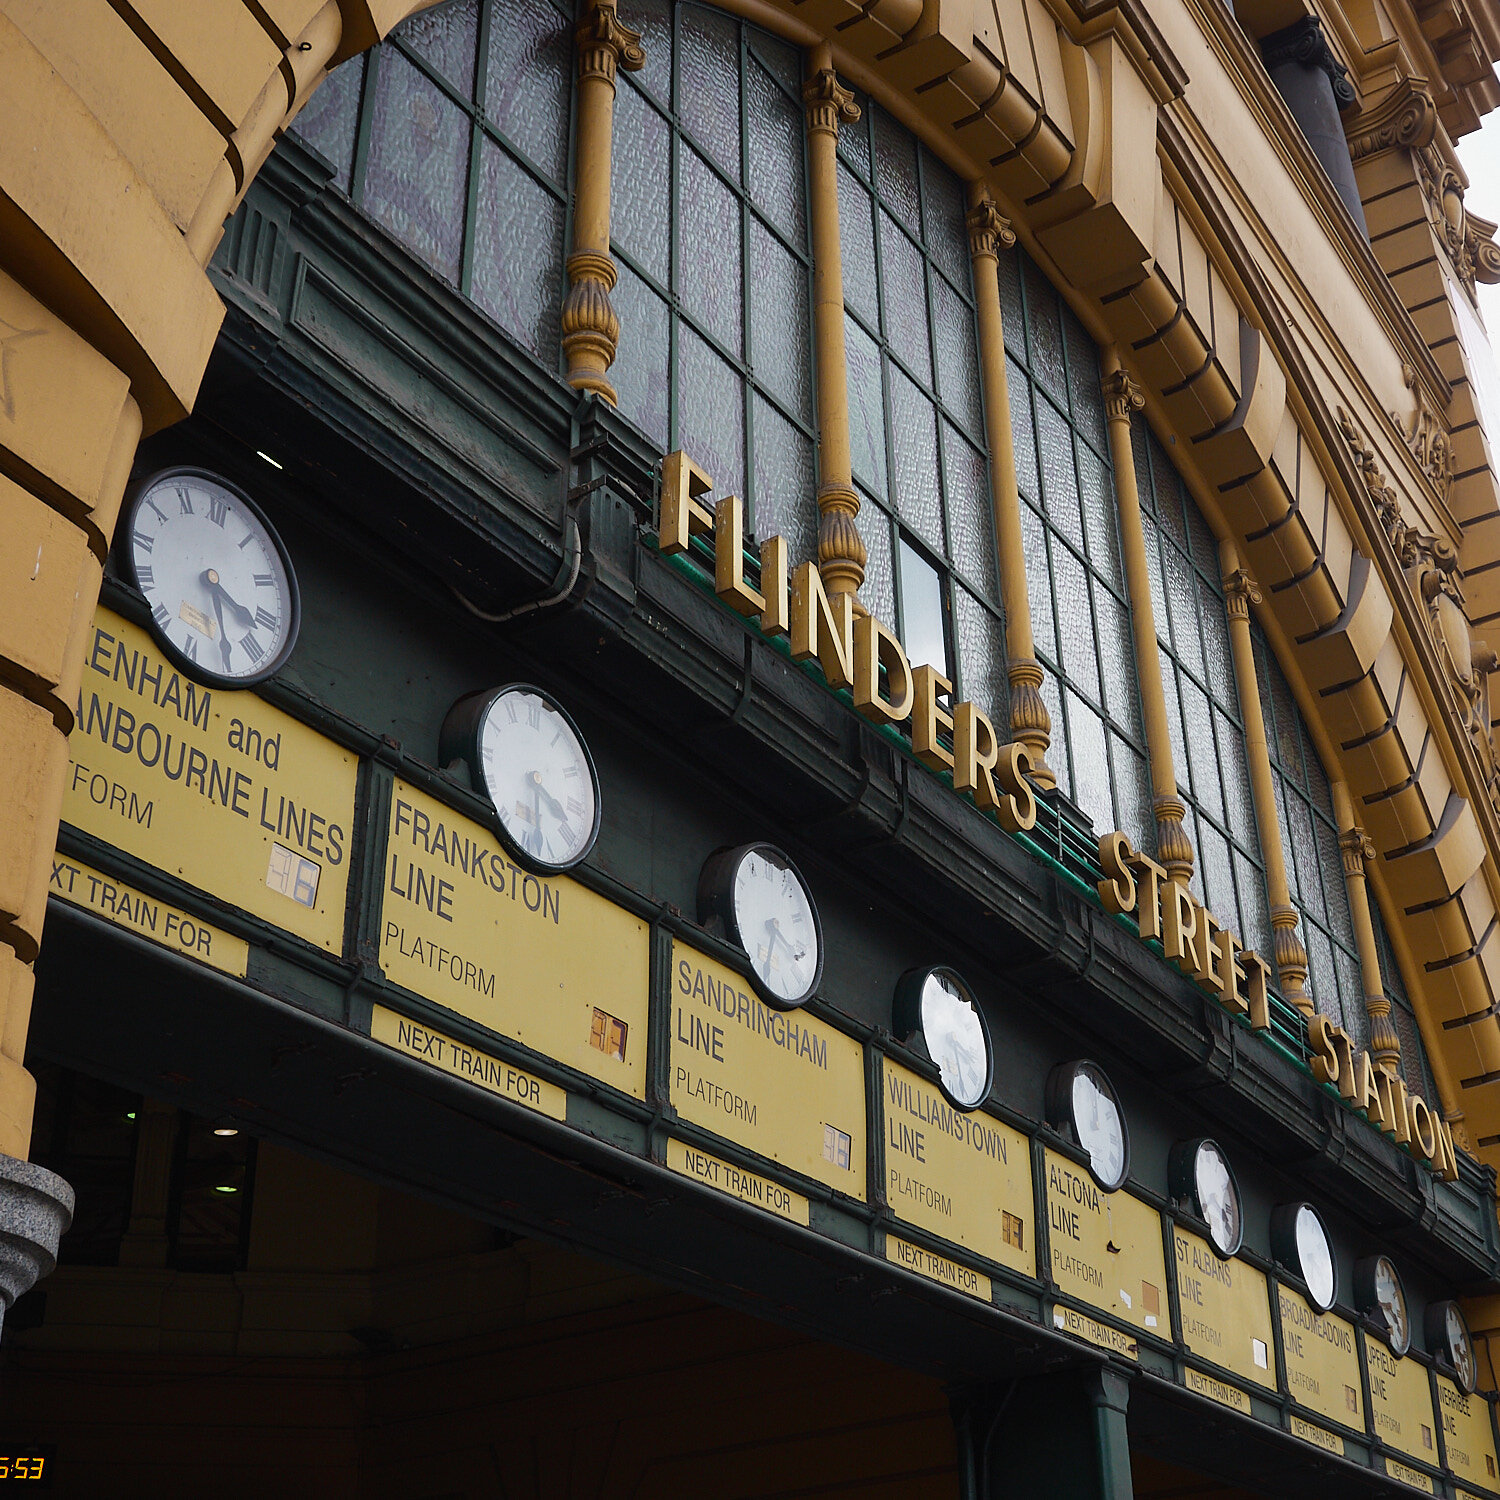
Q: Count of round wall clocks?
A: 9